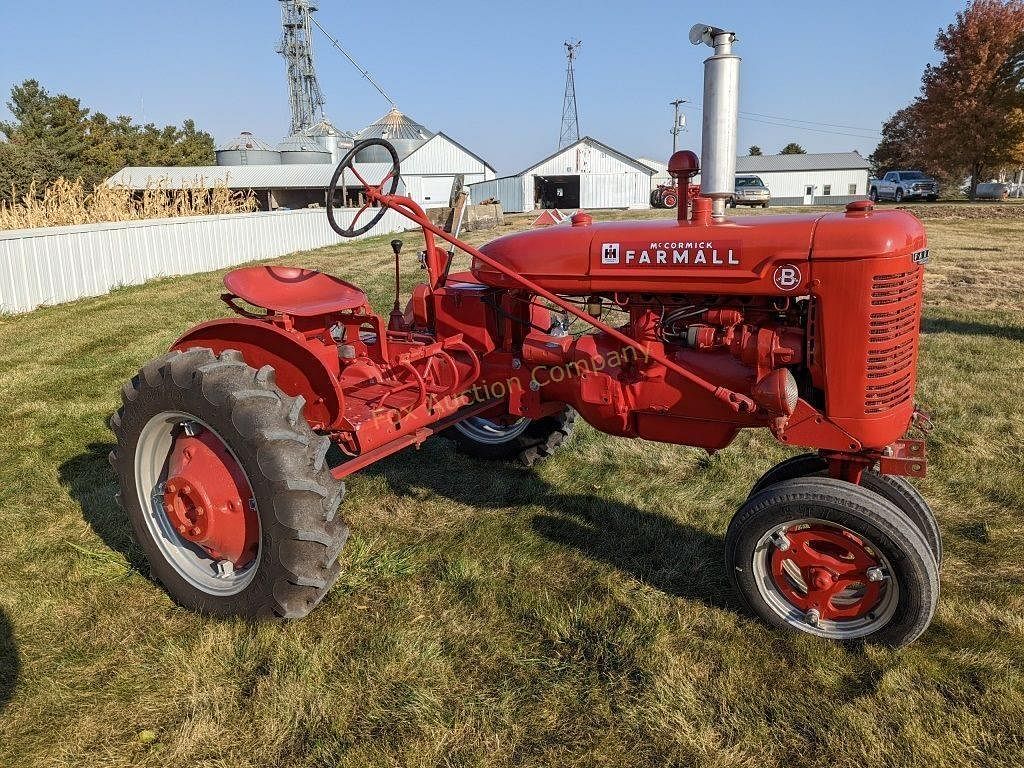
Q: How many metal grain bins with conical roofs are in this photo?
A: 4